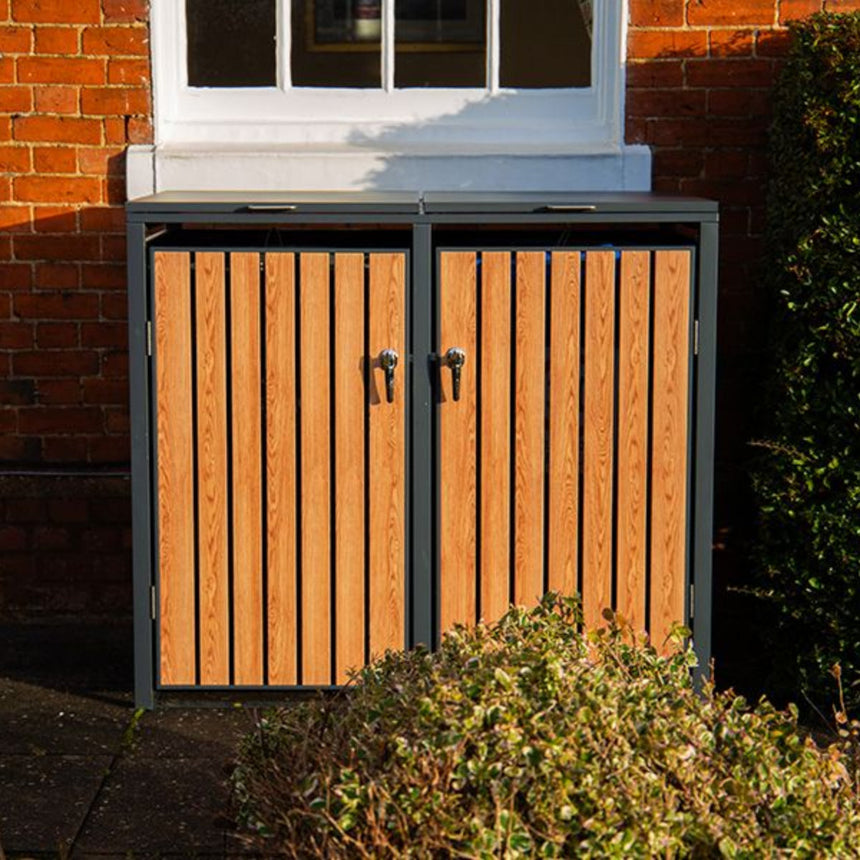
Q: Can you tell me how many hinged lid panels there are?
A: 2